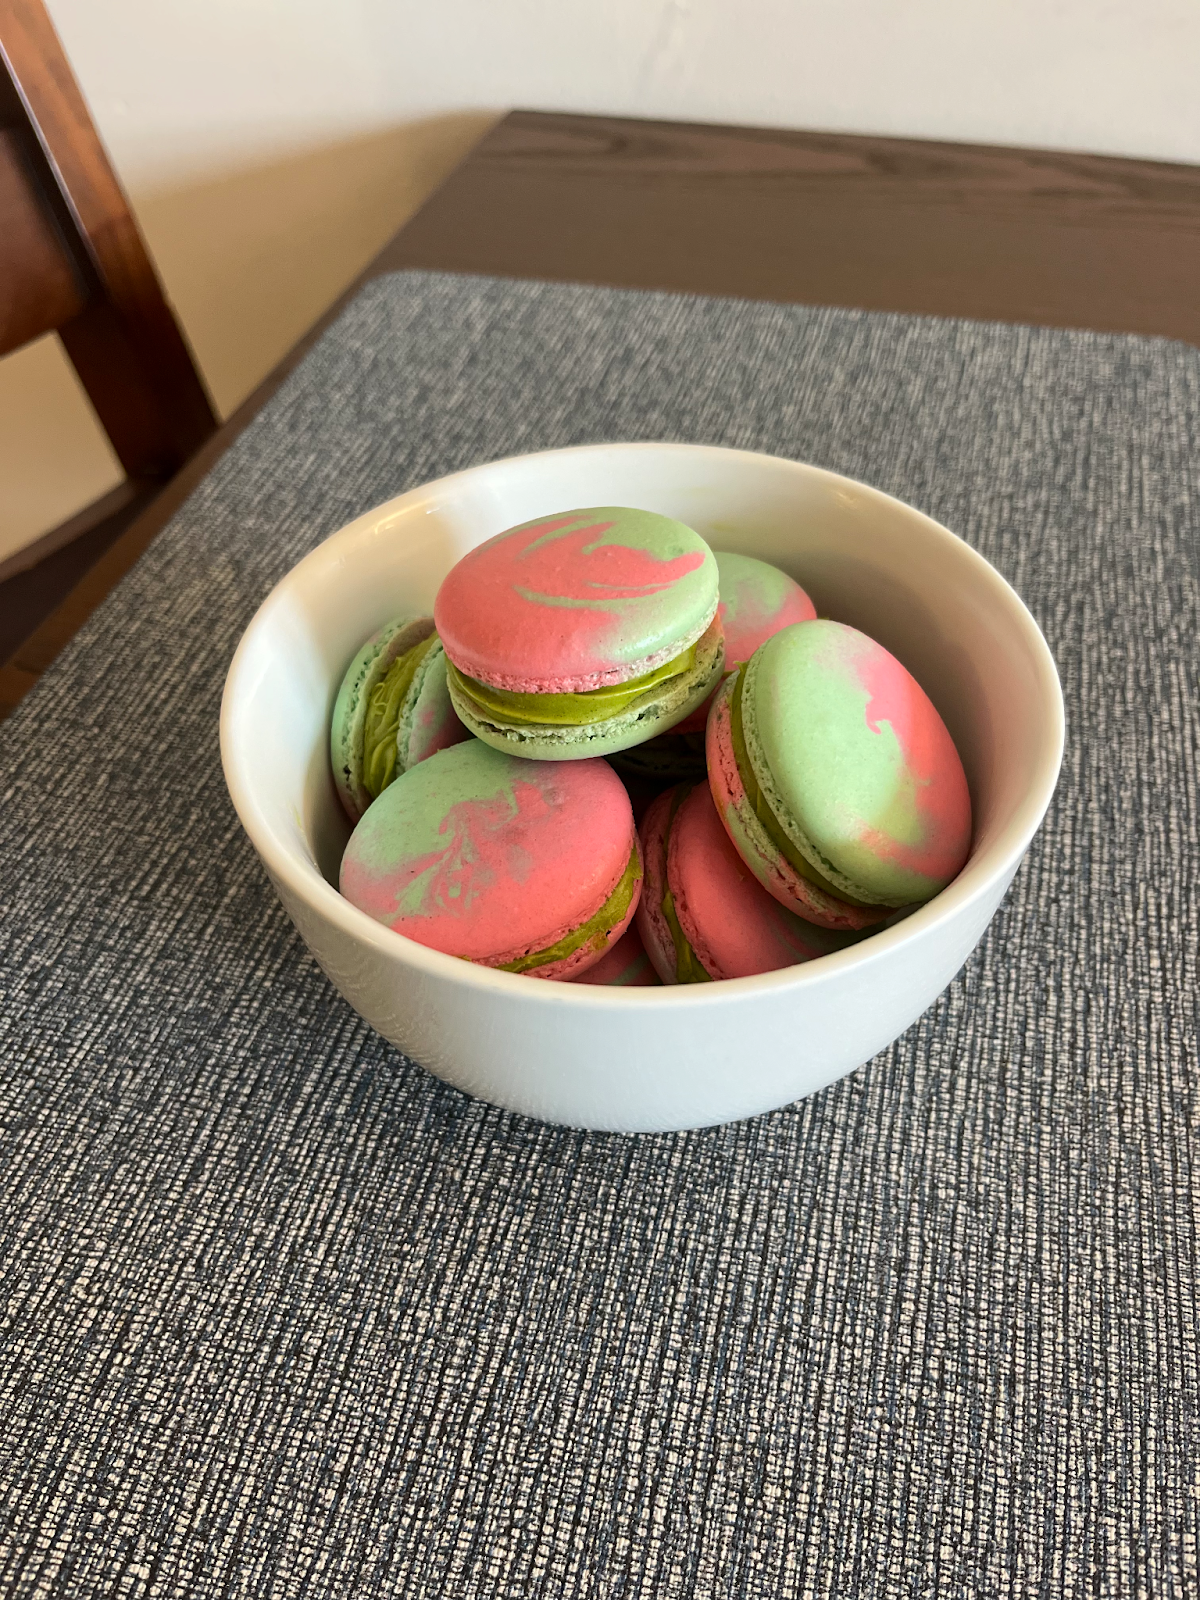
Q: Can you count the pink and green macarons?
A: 7